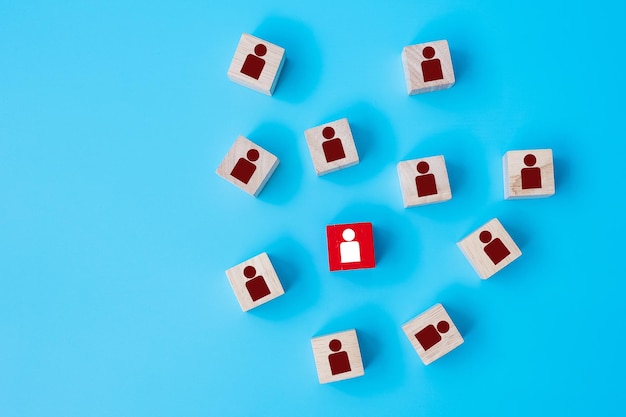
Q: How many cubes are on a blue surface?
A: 11